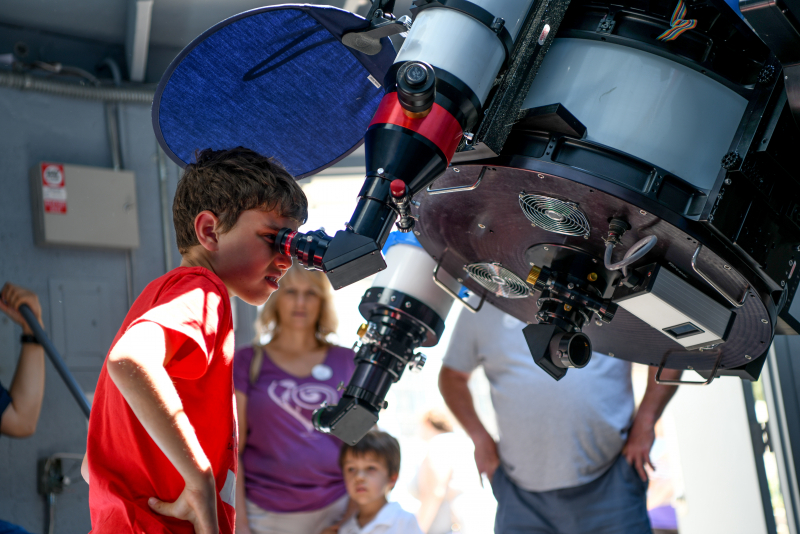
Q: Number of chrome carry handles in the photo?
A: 4